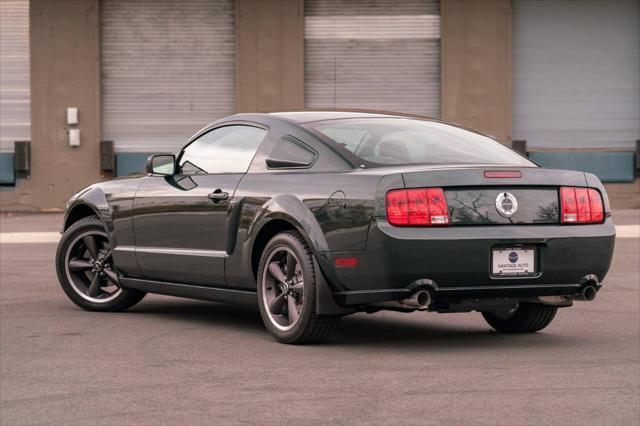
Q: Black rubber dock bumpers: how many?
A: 4